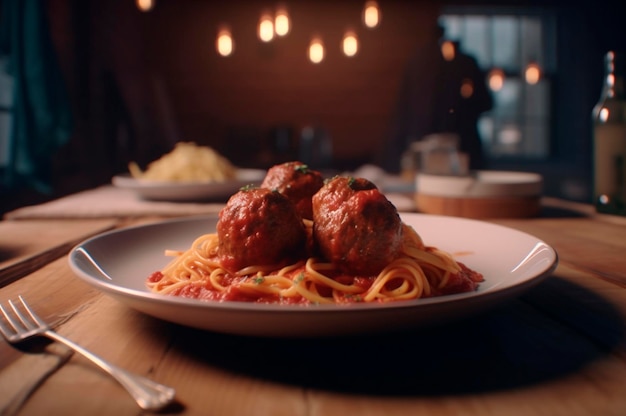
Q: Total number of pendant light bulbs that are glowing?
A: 11